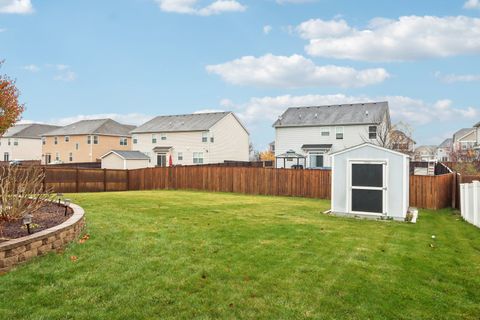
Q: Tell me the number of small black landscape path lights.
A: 3